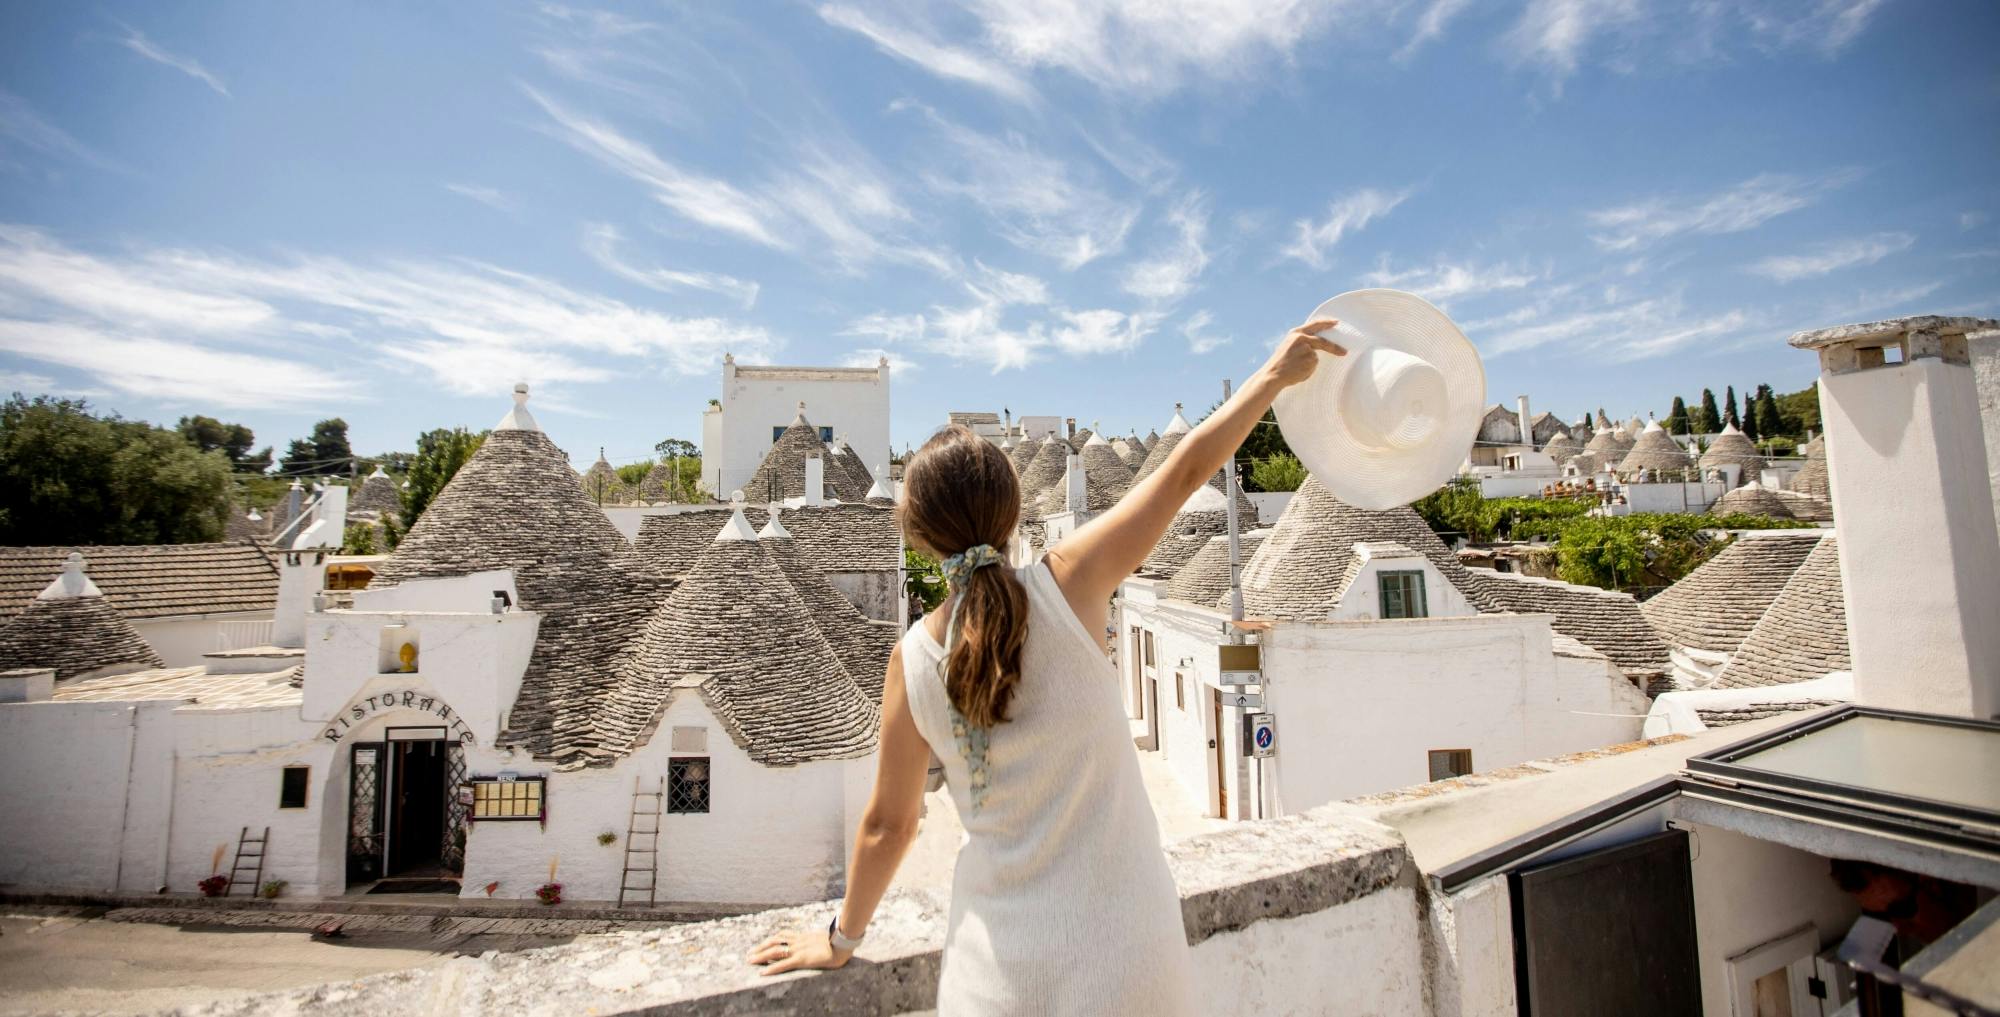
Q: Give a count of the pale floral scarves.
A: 1